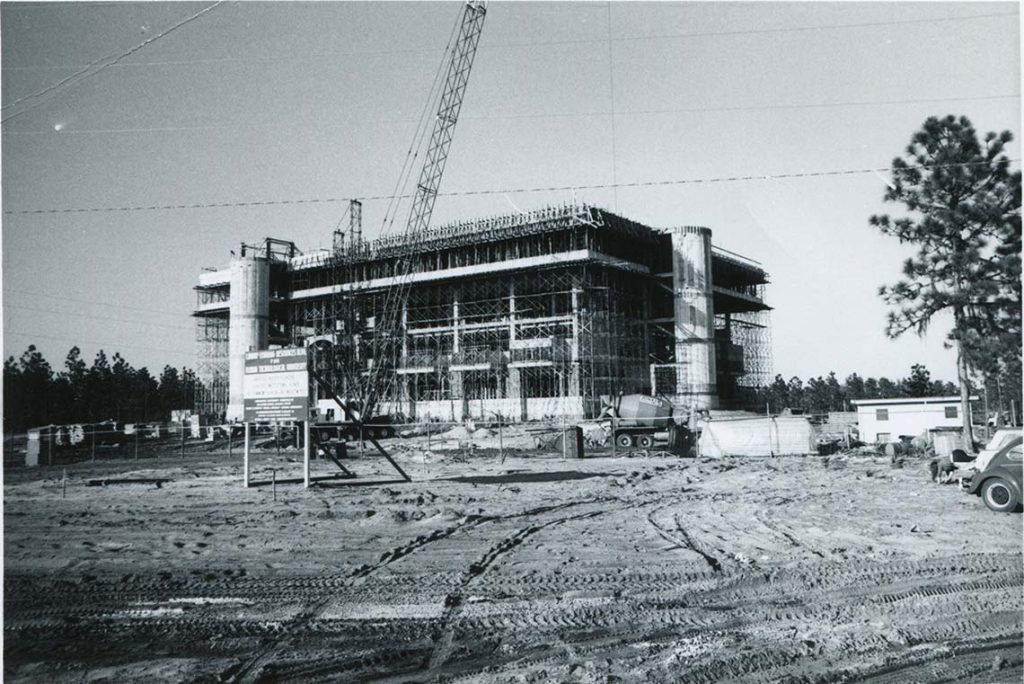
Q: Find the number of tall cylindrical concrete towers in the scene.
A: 2